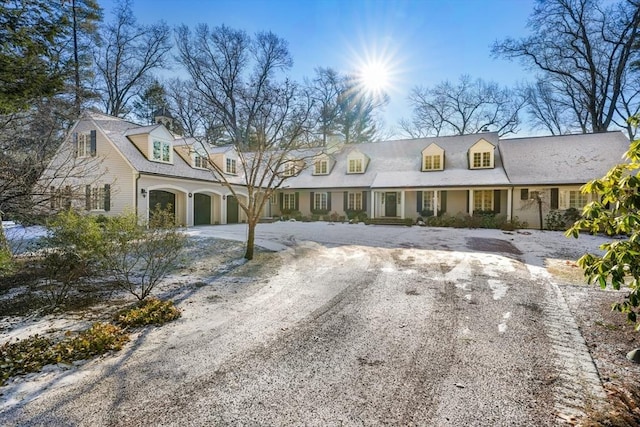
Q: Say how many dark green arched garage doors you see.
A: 3